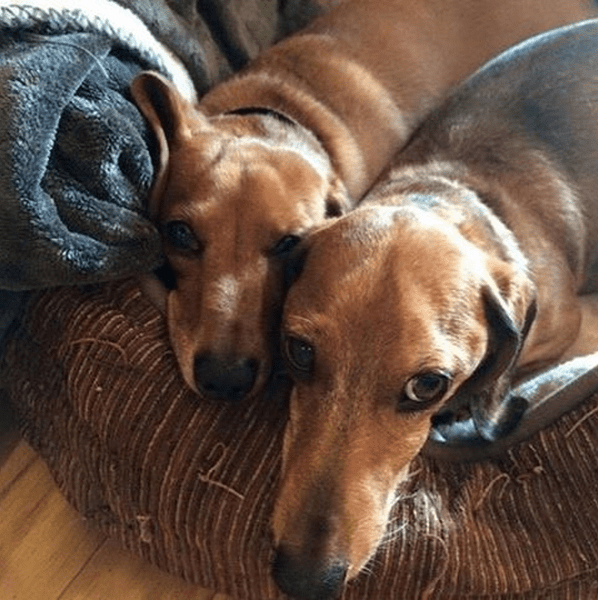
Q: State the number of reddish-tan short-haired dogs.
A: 2